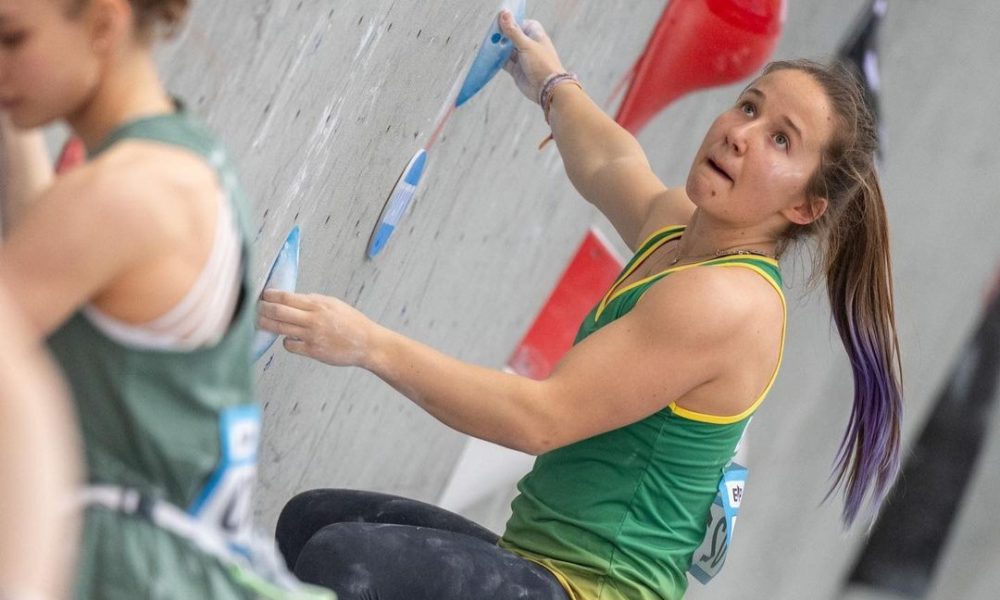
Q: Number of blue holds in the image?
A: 3